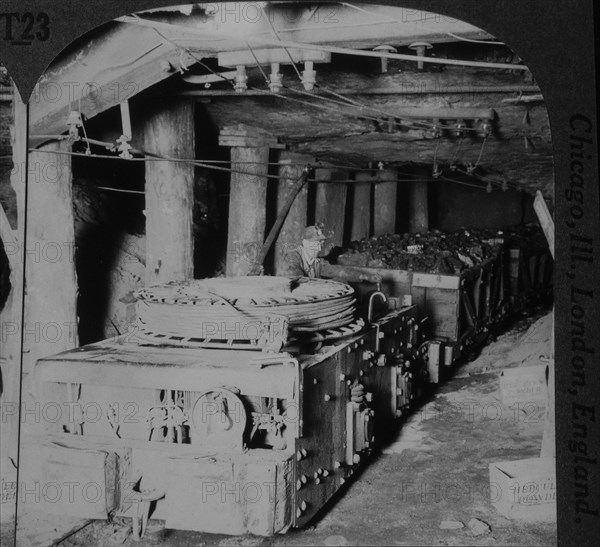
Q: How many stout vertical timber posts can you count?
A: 8